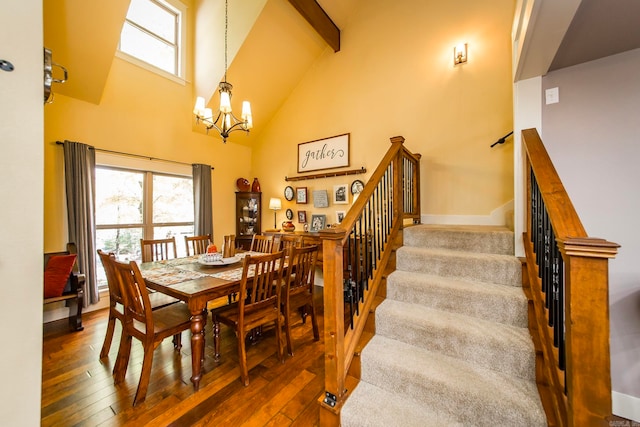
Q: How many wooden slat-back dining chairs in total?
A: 8